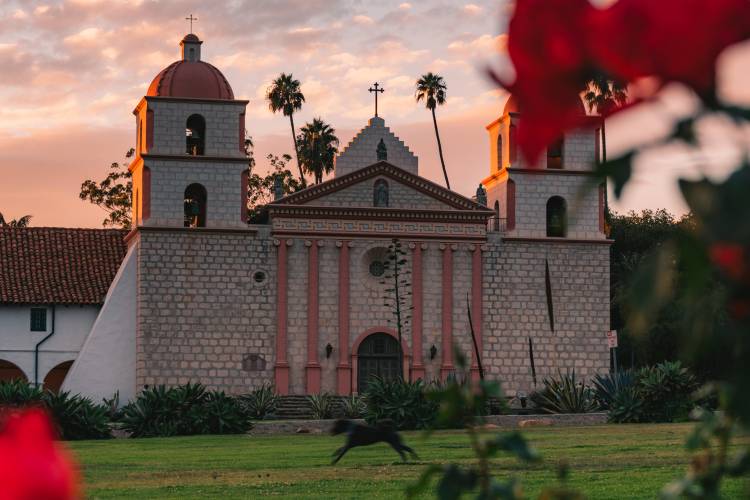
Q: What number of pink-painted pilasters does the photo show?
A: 6